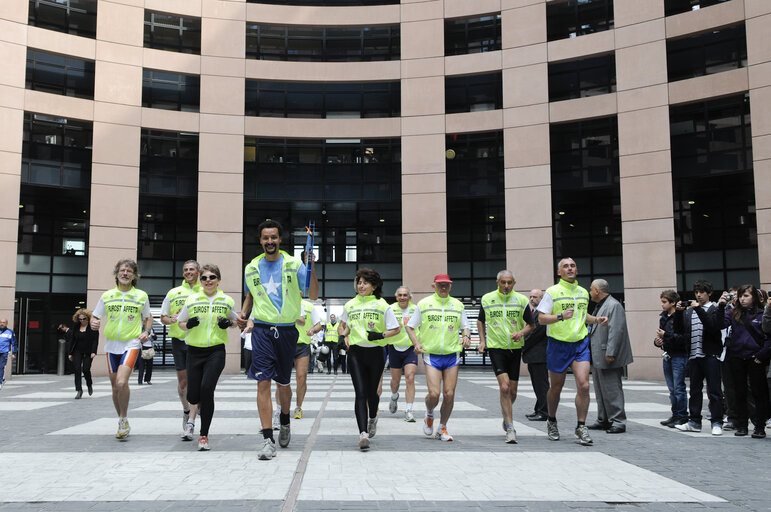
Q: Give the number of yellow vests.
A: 11